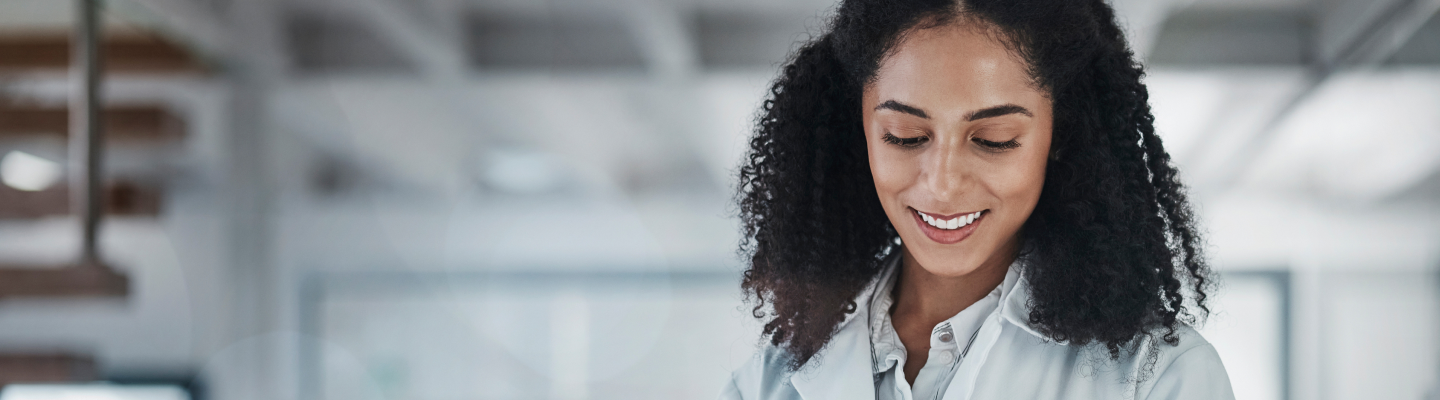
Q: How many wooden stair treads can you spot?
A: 5